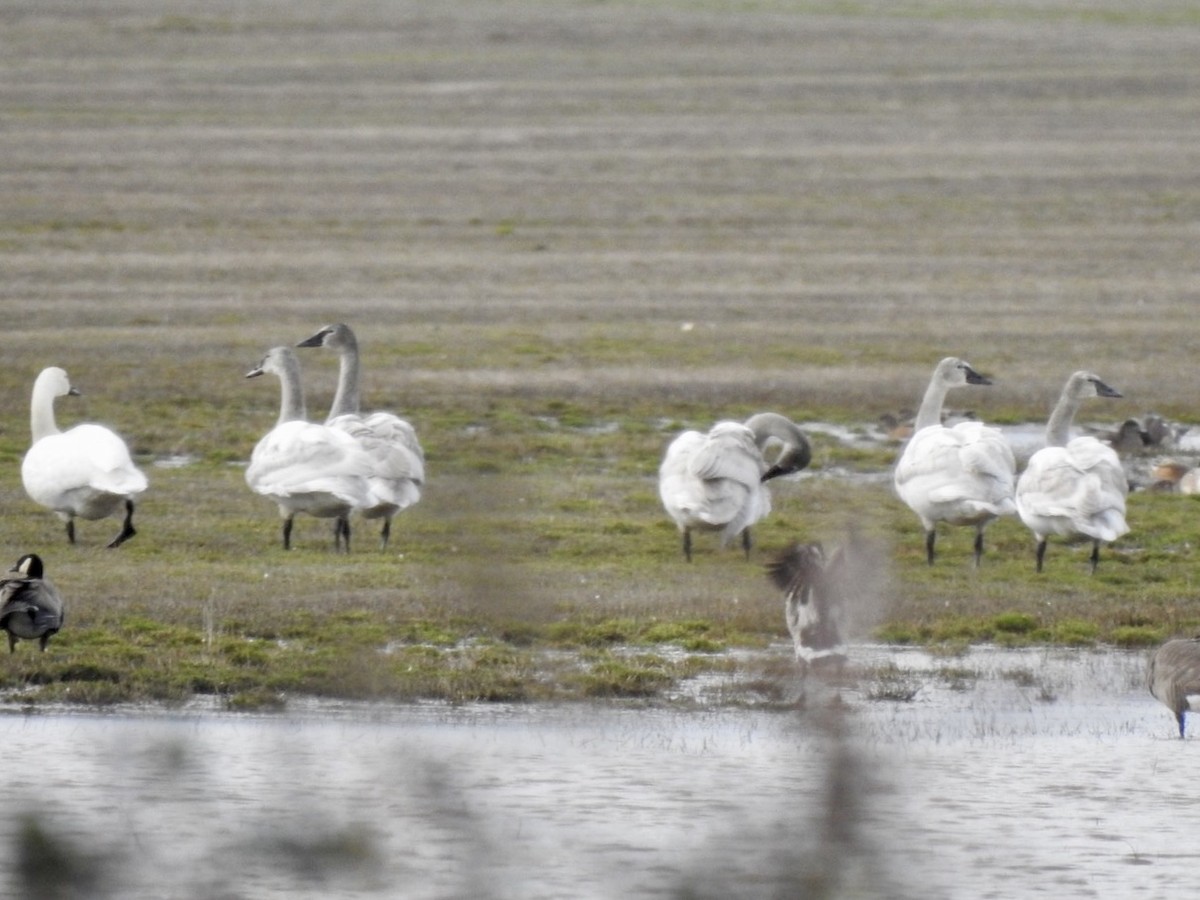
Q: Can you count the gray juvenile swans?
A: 5